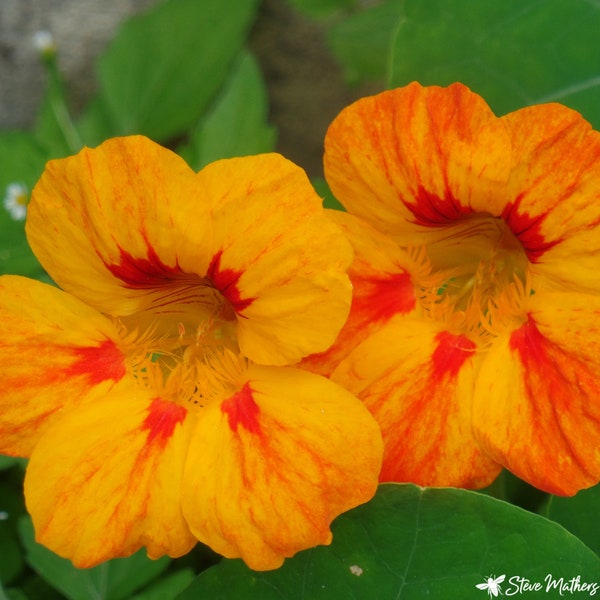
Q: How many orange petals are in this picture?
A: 10